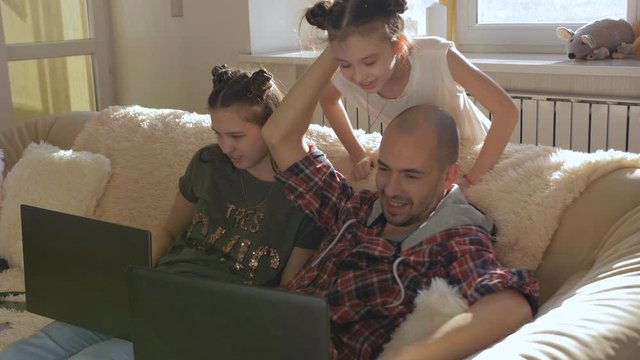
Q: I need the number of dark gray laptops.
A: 2